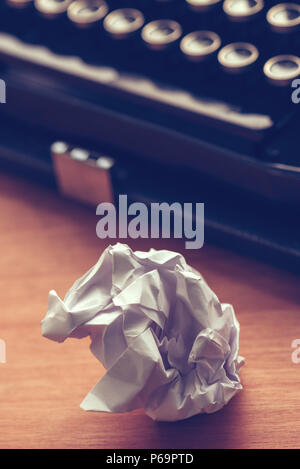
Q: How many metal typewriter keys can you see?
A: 11